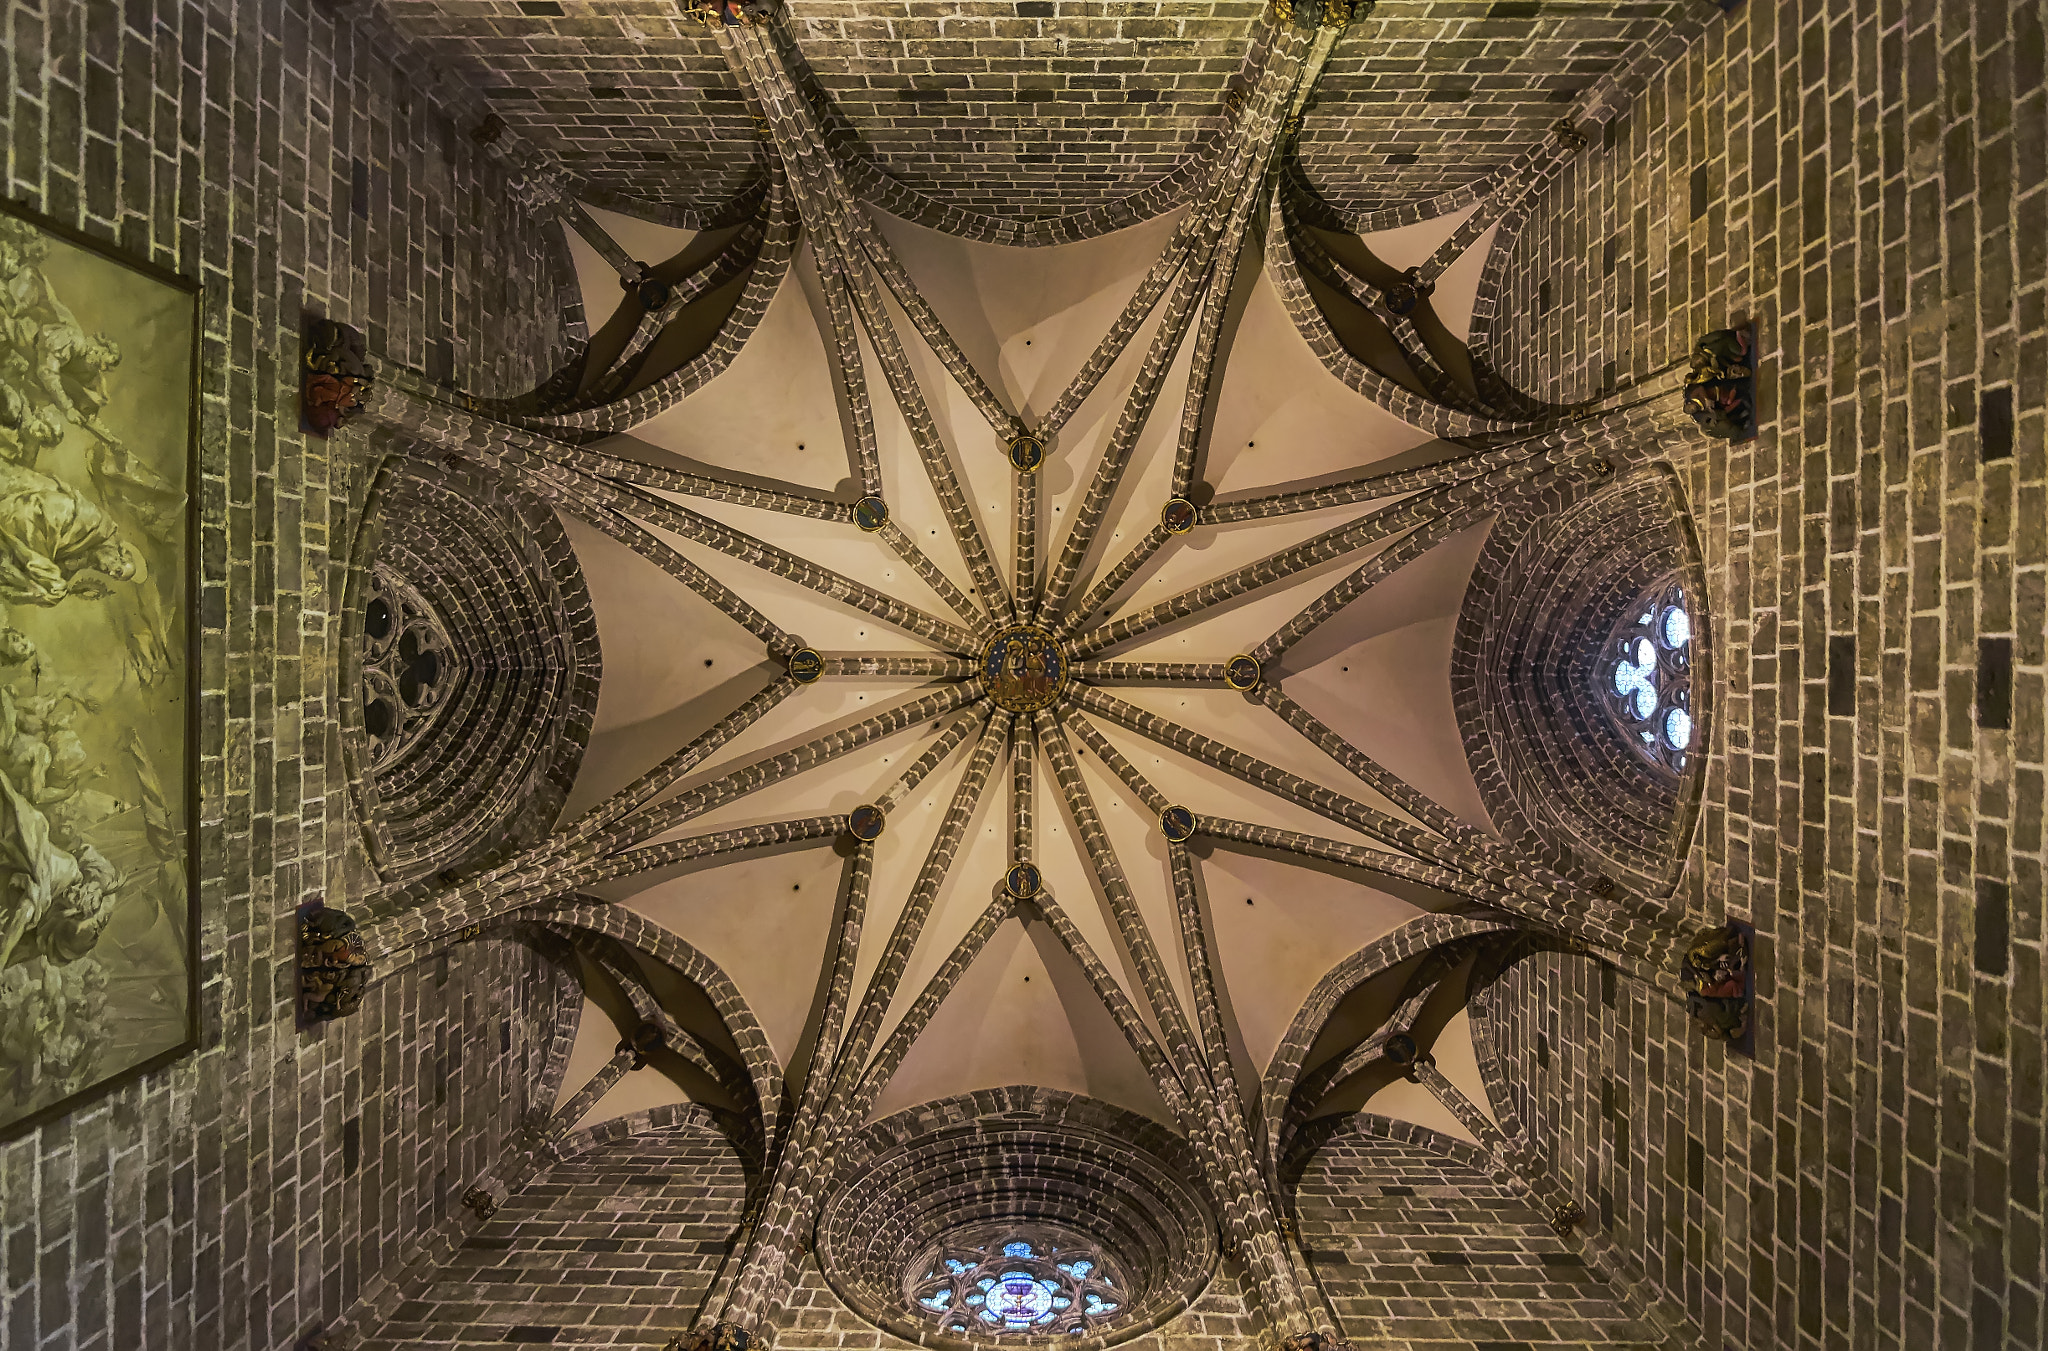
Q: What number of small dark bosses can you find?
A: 12